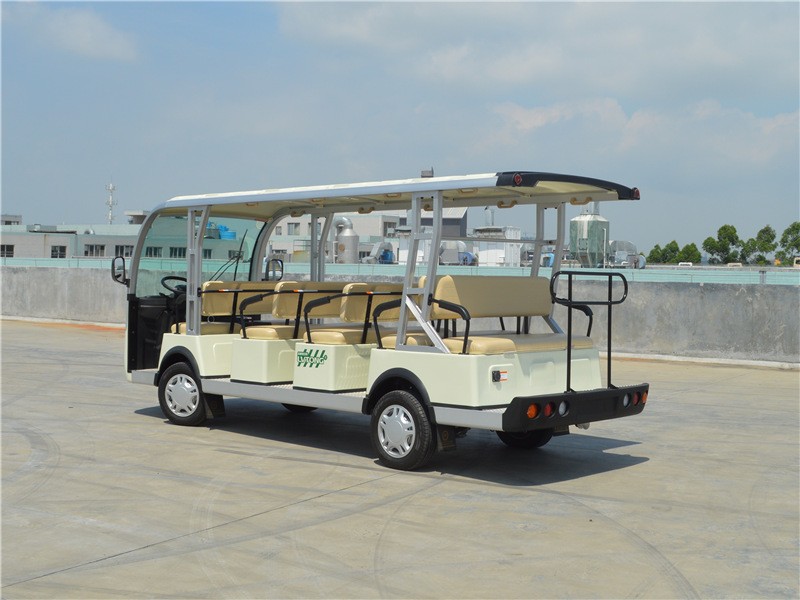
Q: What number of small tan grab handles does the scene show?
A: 9